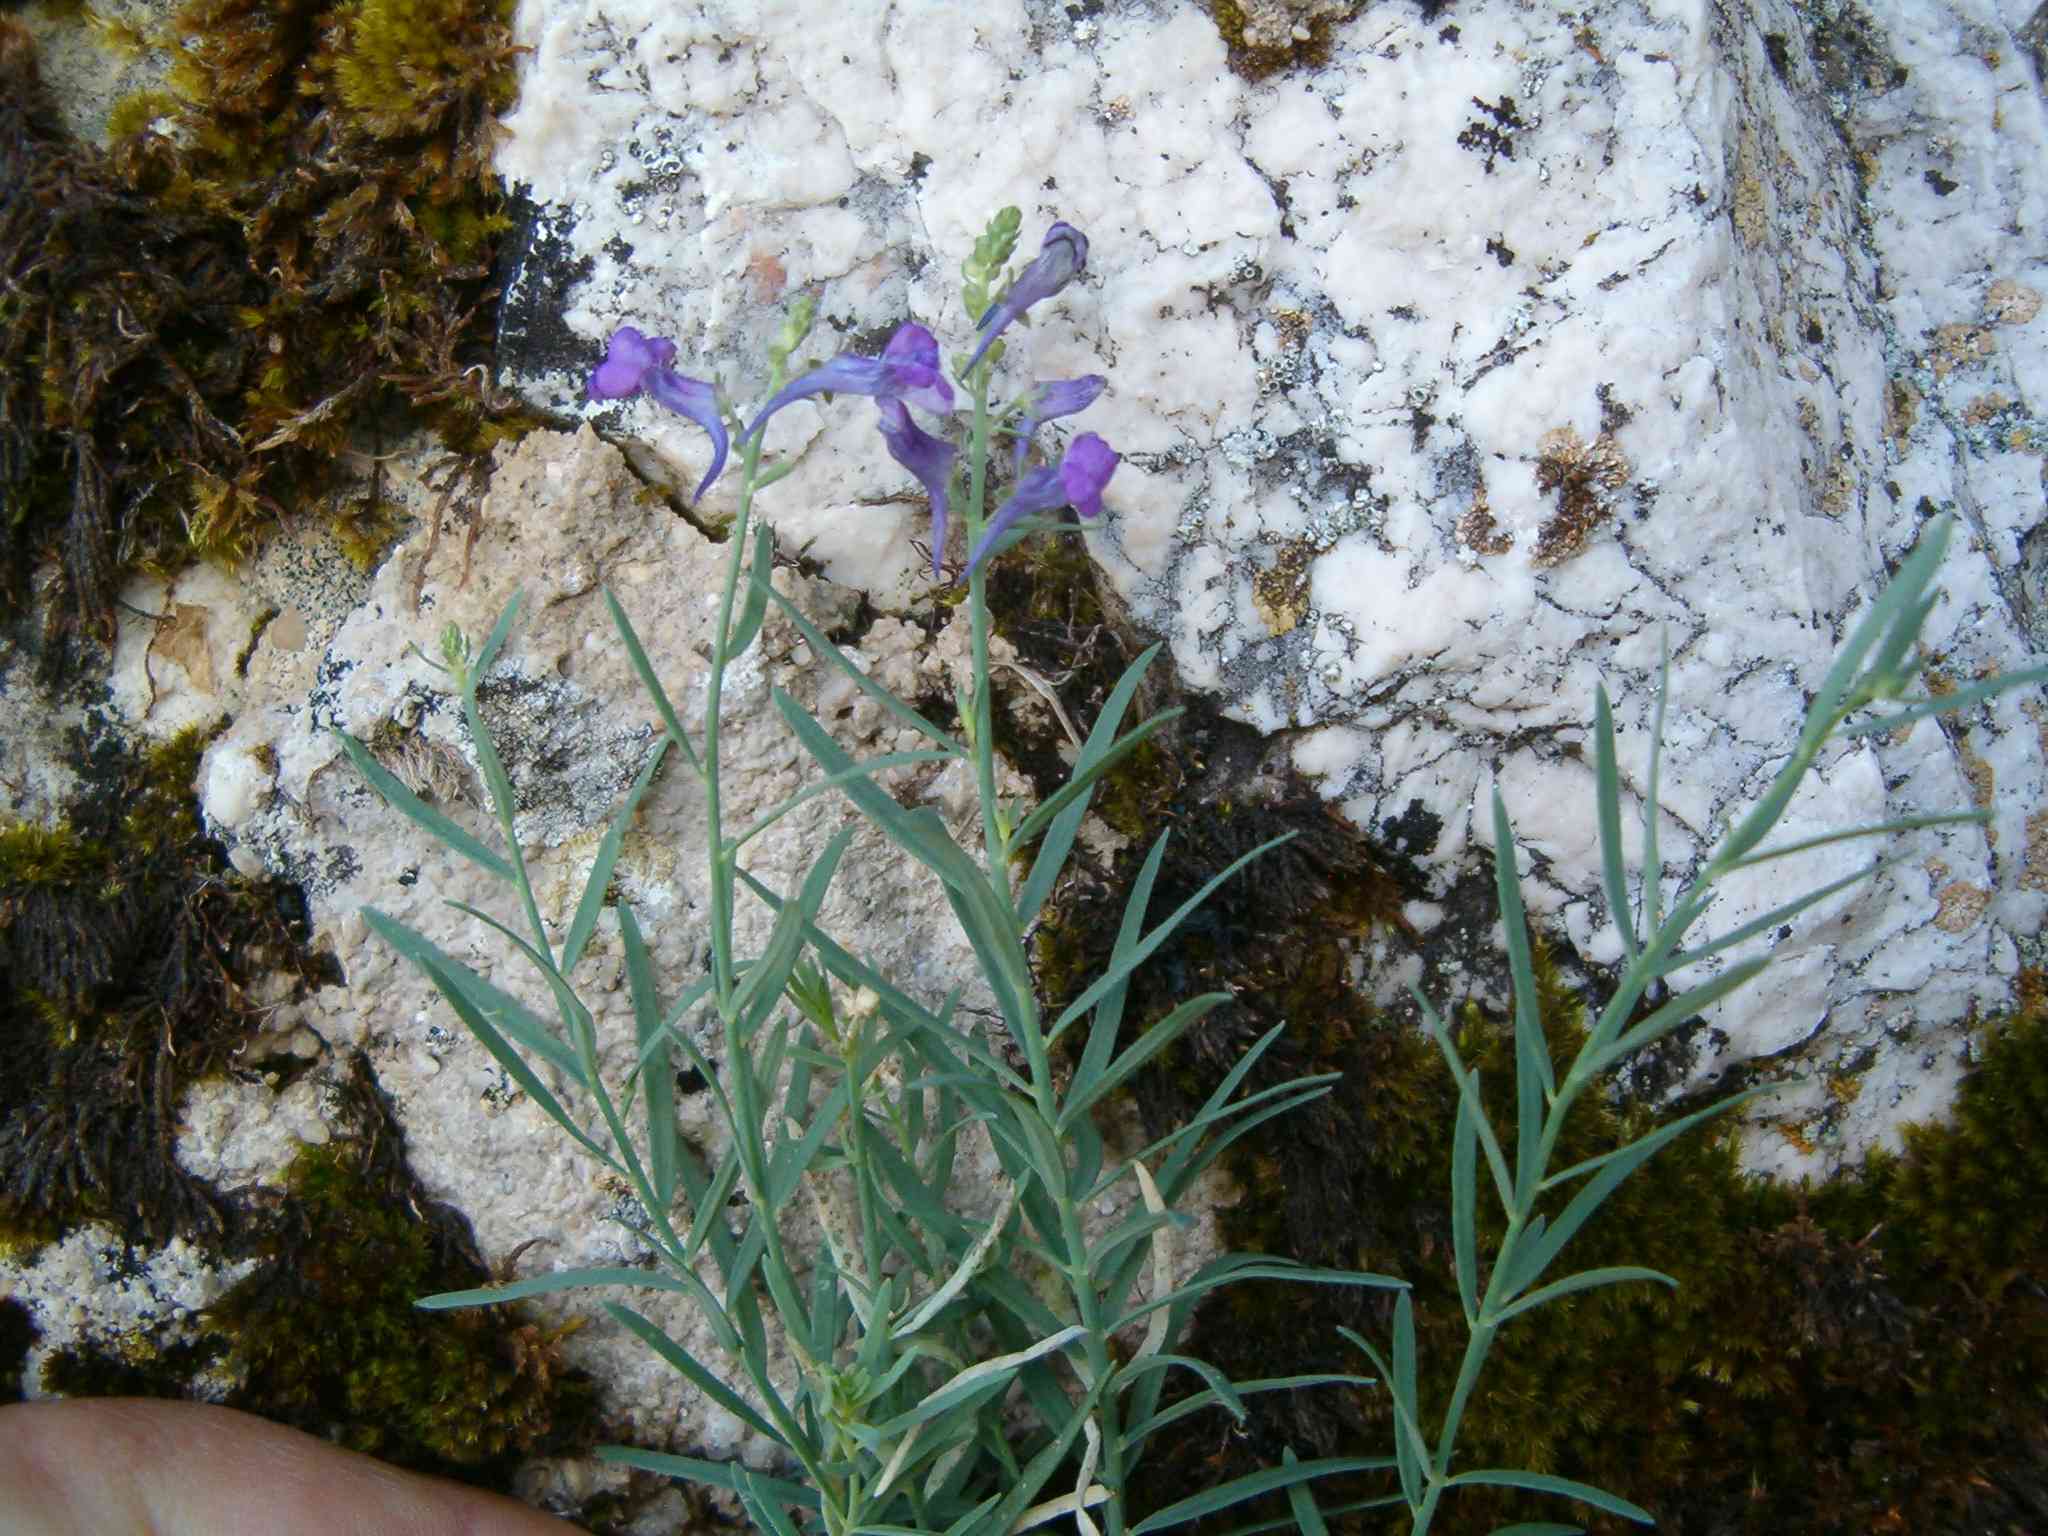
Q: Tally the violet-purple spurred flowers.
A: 6